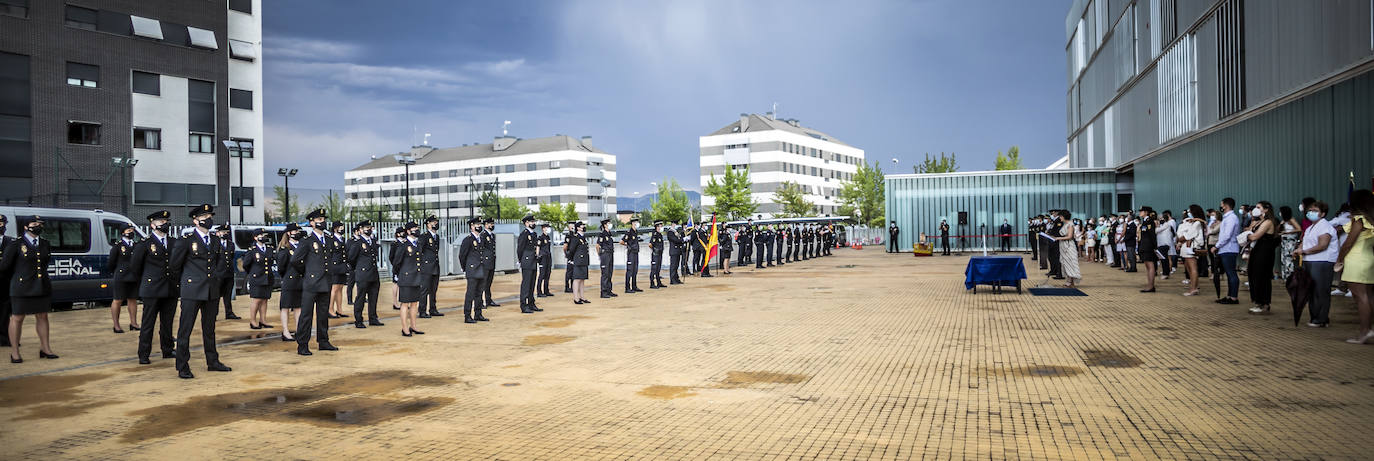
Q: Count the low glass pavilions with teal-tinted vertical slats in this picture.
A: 1